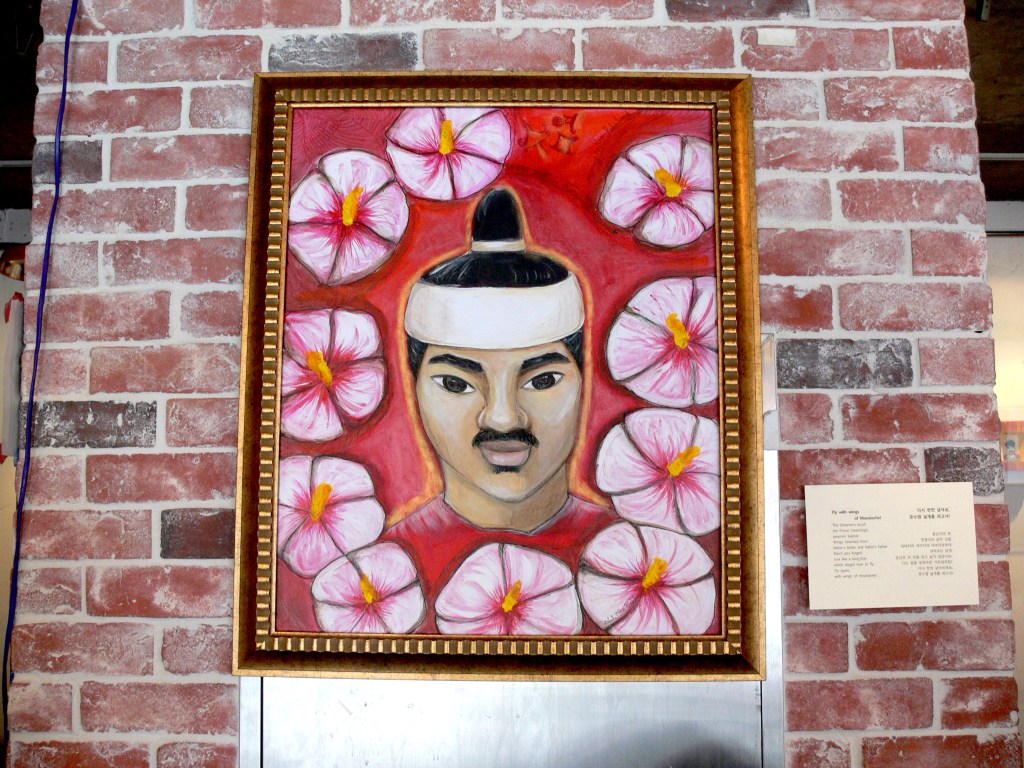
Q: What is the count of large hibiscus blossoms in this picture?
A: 10